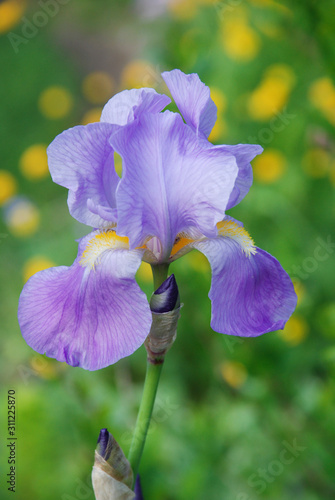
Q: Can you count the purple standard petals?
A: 3